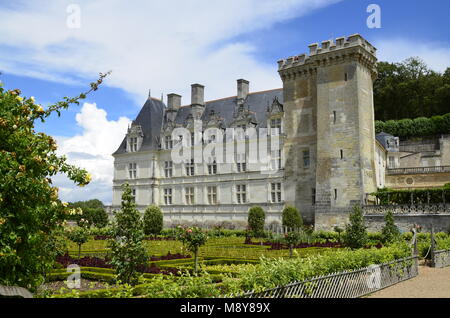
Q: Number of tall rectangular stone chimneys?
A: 3